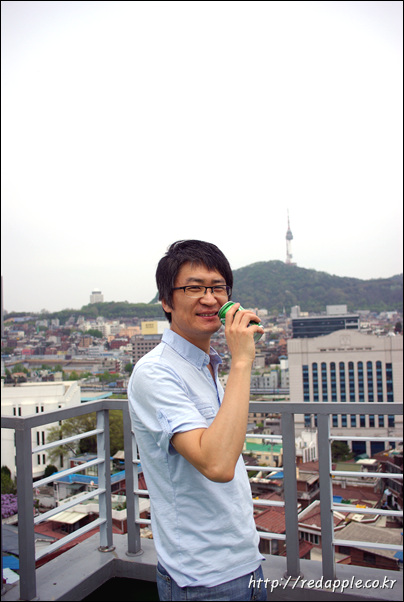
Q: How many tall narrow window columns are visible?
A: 10